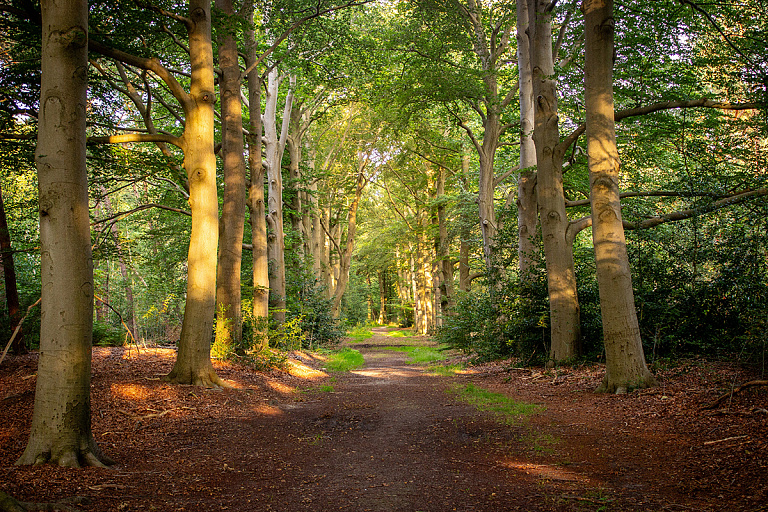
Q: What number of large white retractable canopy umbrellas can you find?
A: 0